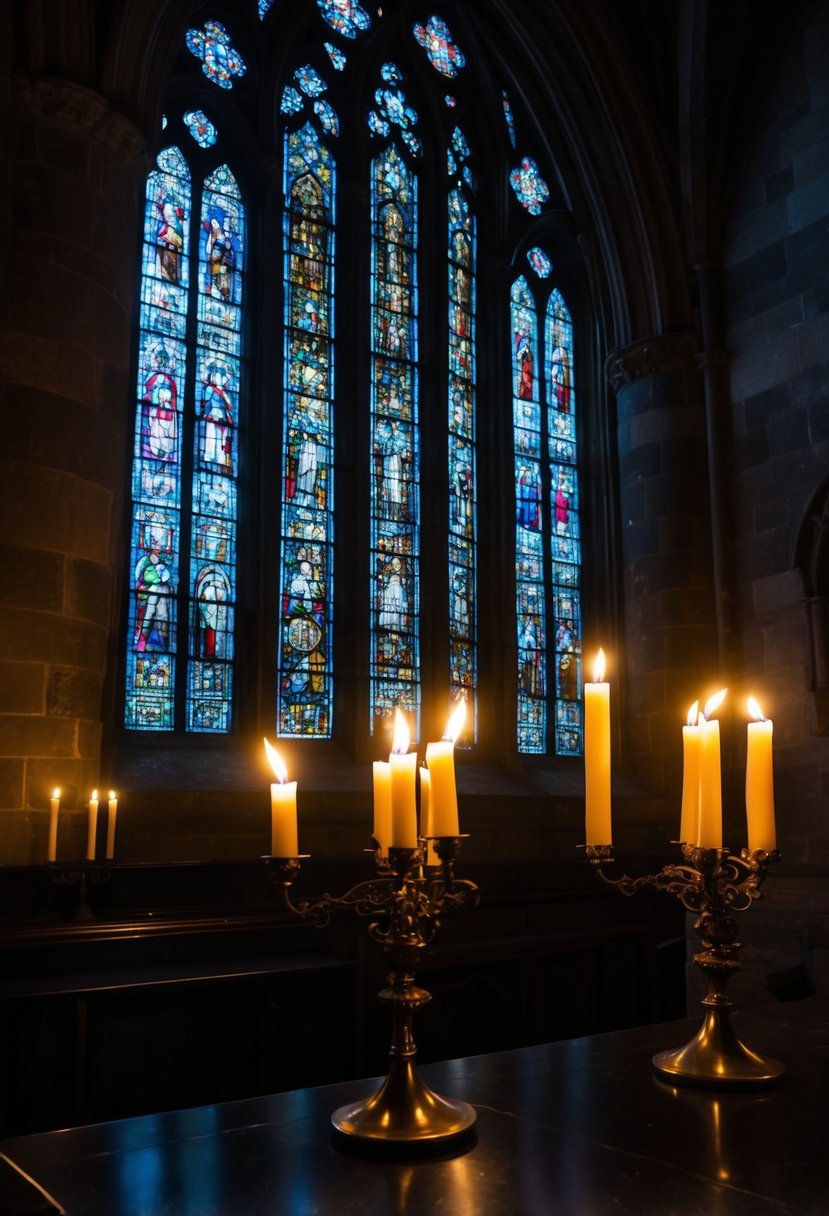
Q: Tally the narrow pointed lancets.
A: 7